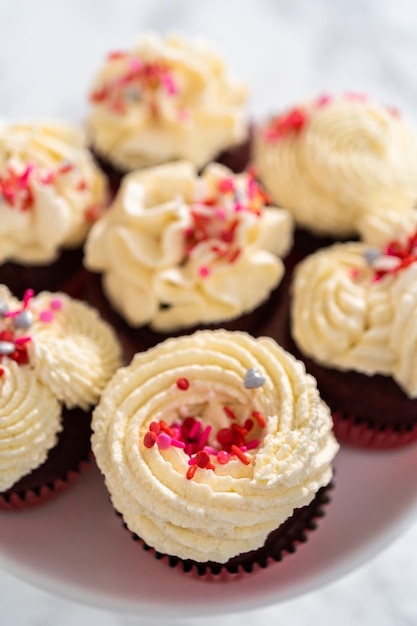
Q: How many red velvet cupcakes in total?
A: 7